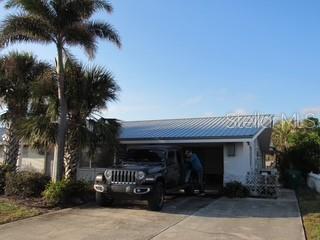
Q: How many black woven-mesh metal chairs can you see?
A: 0